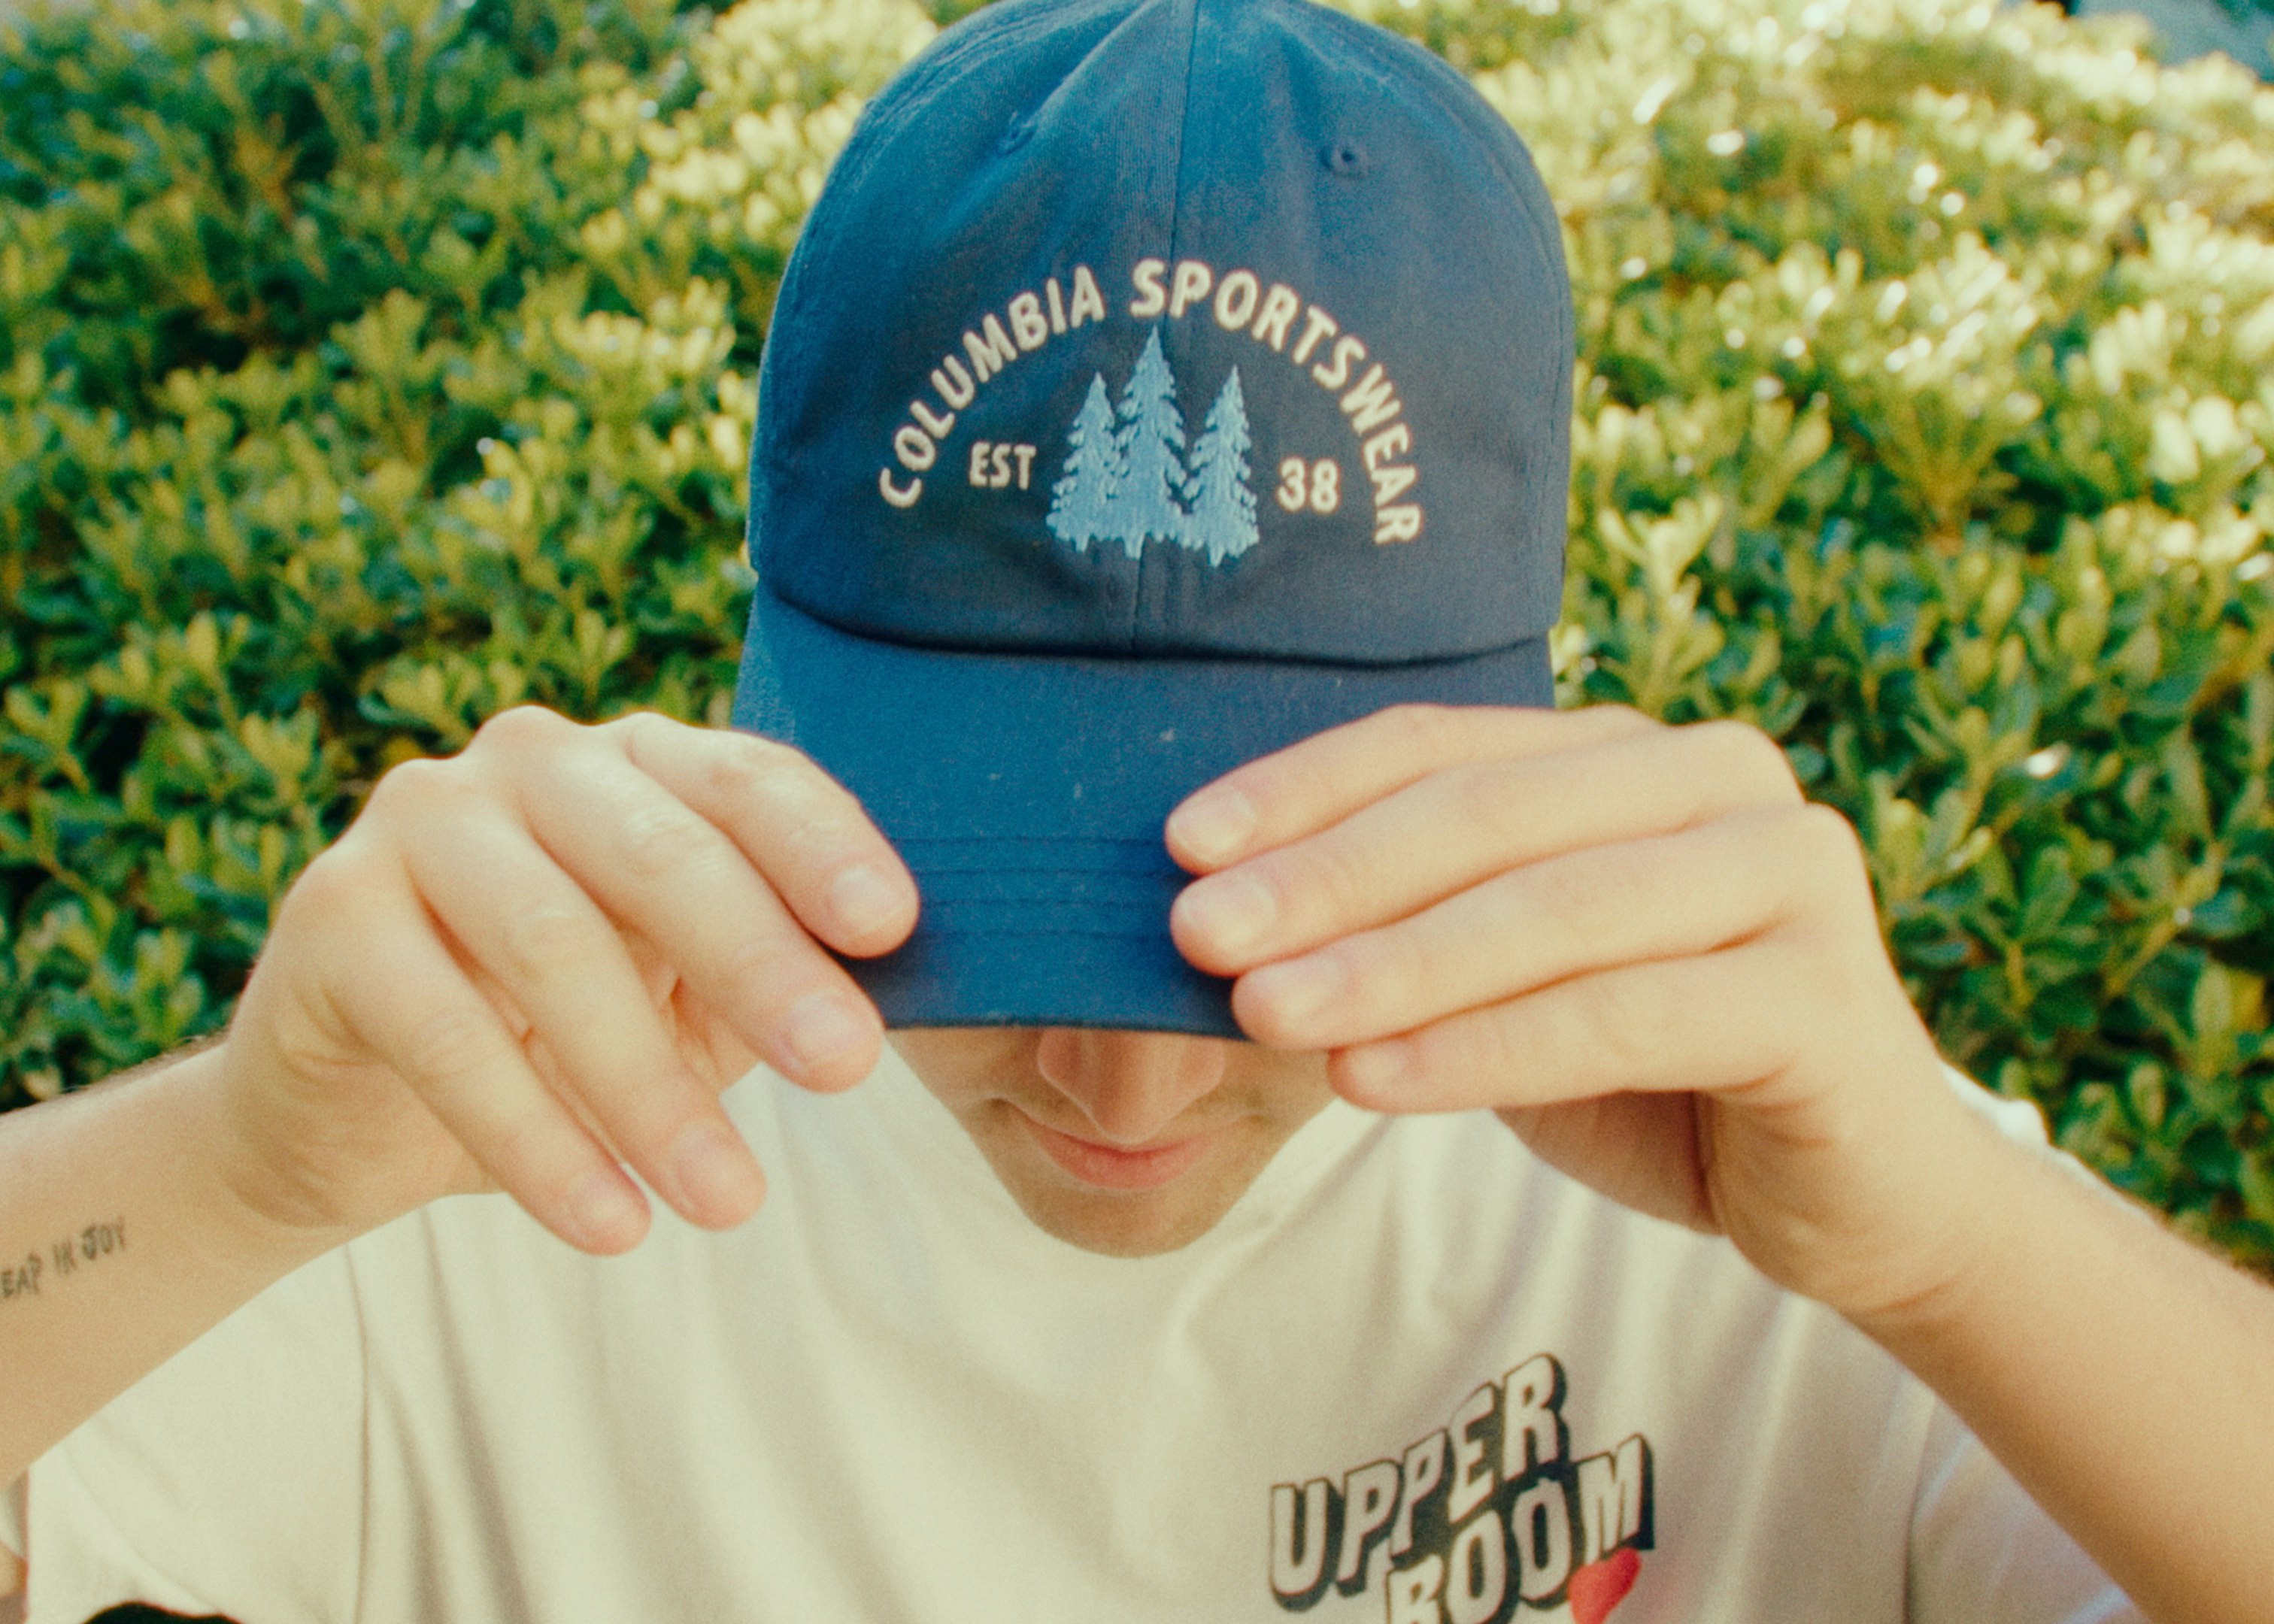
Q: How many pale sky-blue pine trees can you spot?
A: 3